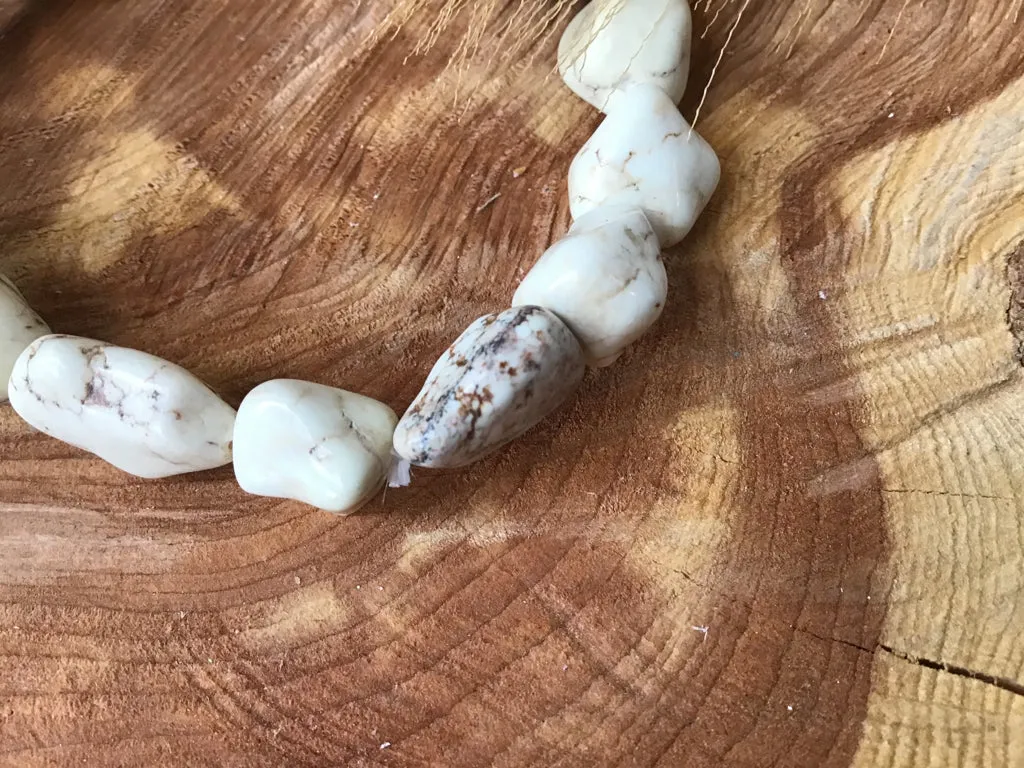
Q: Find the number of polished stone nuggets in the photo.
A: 7